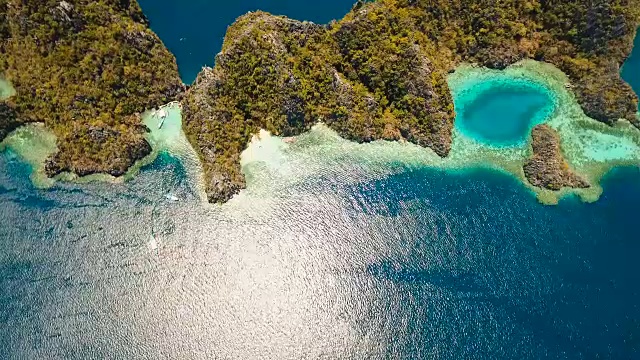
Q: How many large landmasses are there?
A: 2